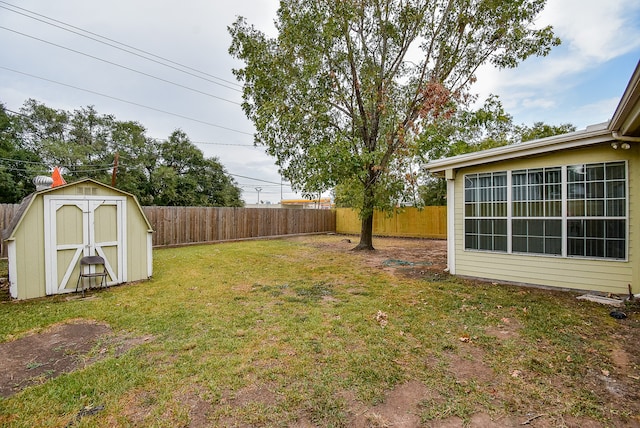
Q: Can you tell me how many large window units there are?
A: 3